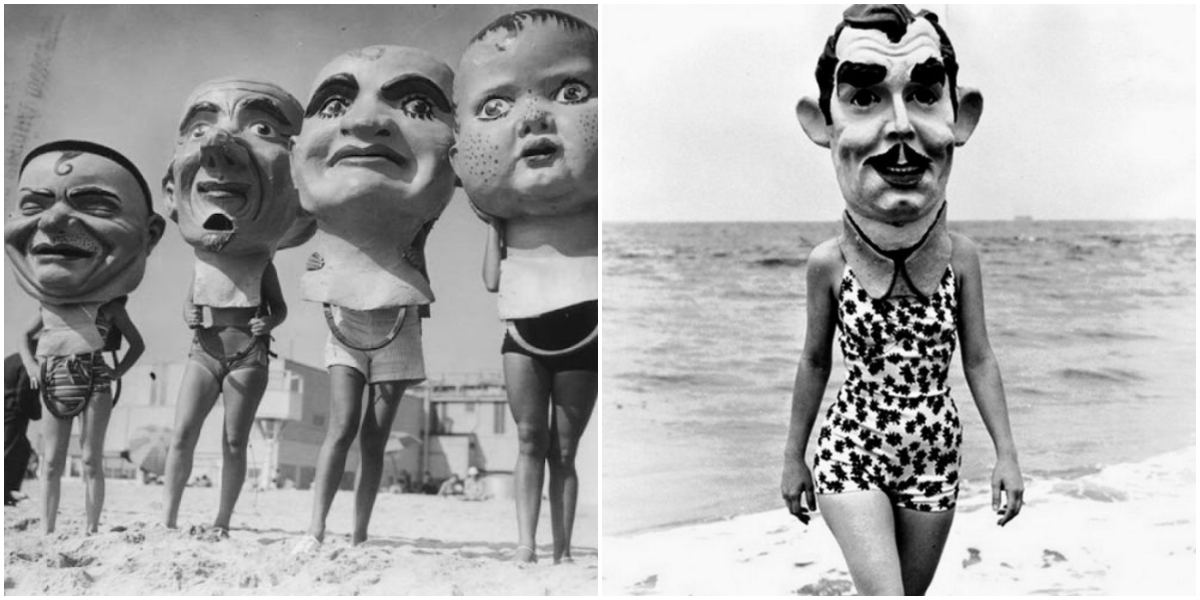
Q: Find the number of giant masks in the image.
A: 5